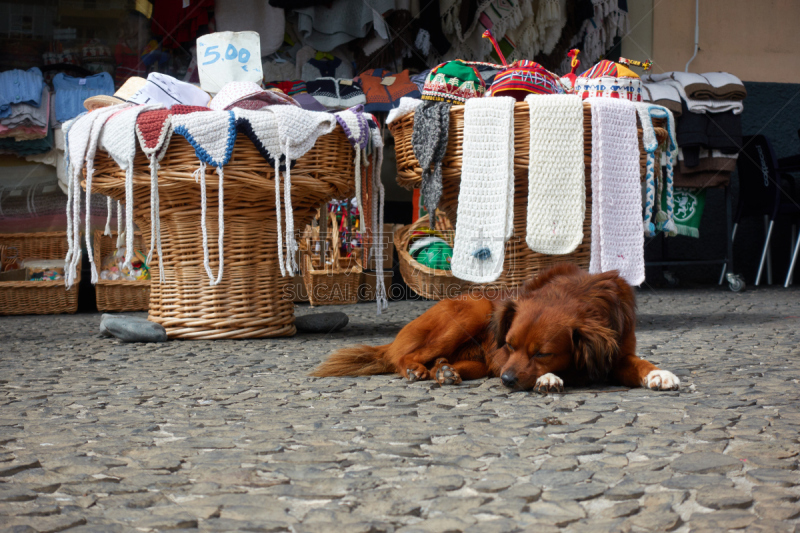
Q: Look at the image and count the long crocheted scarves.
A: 3